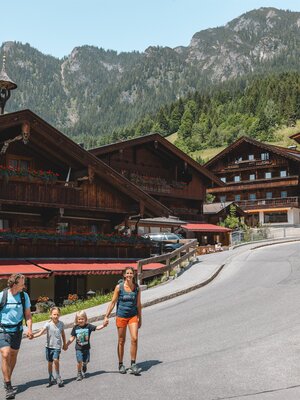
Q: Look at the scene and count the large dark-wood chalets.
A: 3